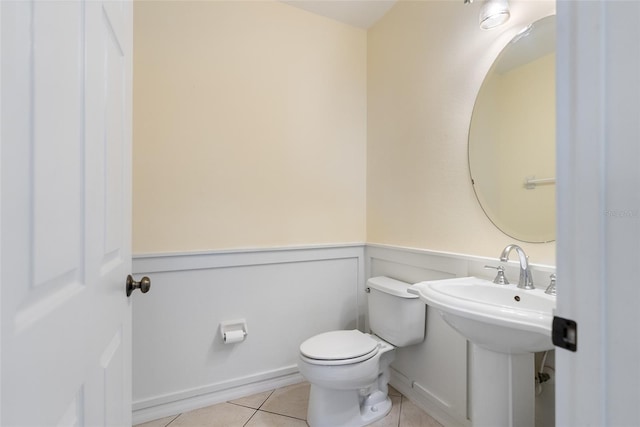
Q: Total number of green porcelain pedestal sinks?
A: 0